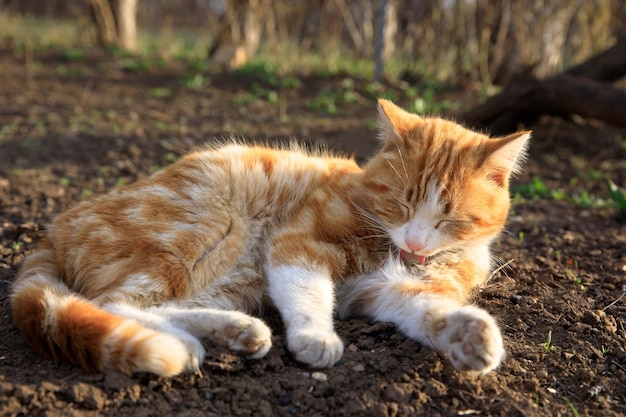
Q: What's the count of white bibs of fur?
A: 1